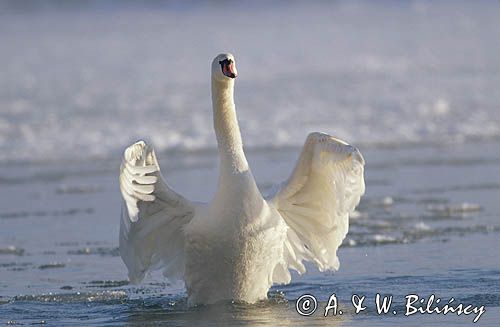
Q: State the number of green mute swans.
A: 0